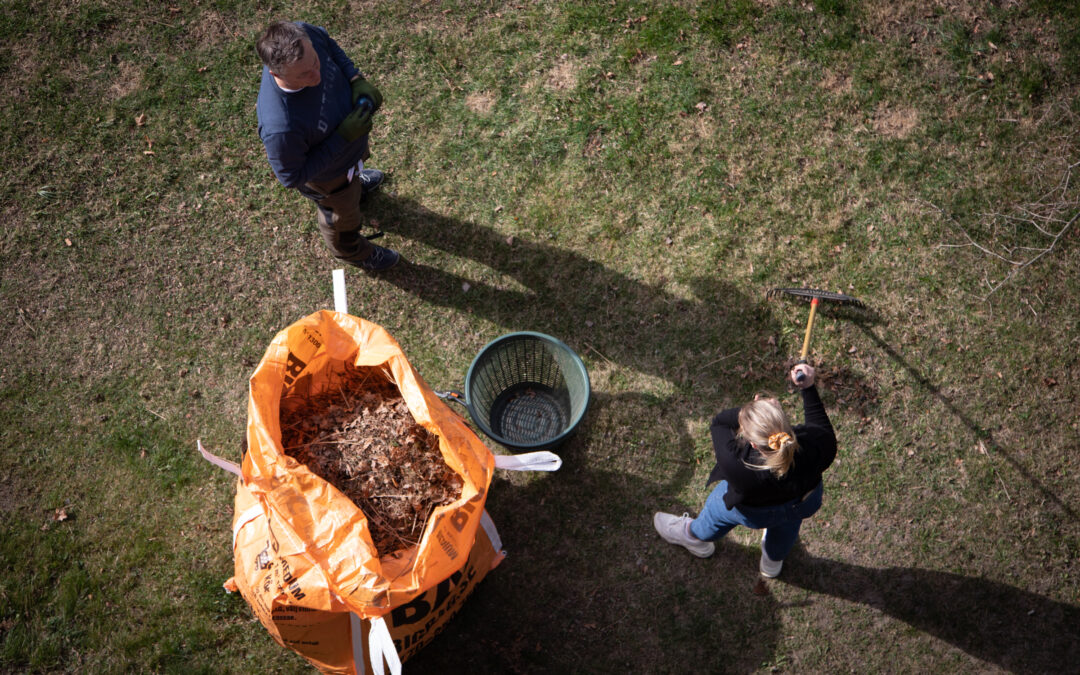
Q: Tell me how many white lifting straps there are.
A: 4